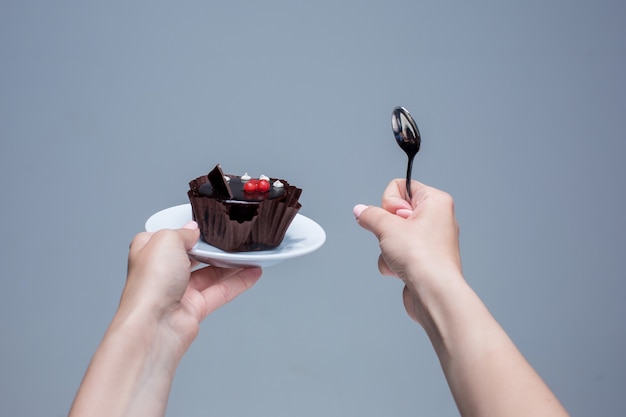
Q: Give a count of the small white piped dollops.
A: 4